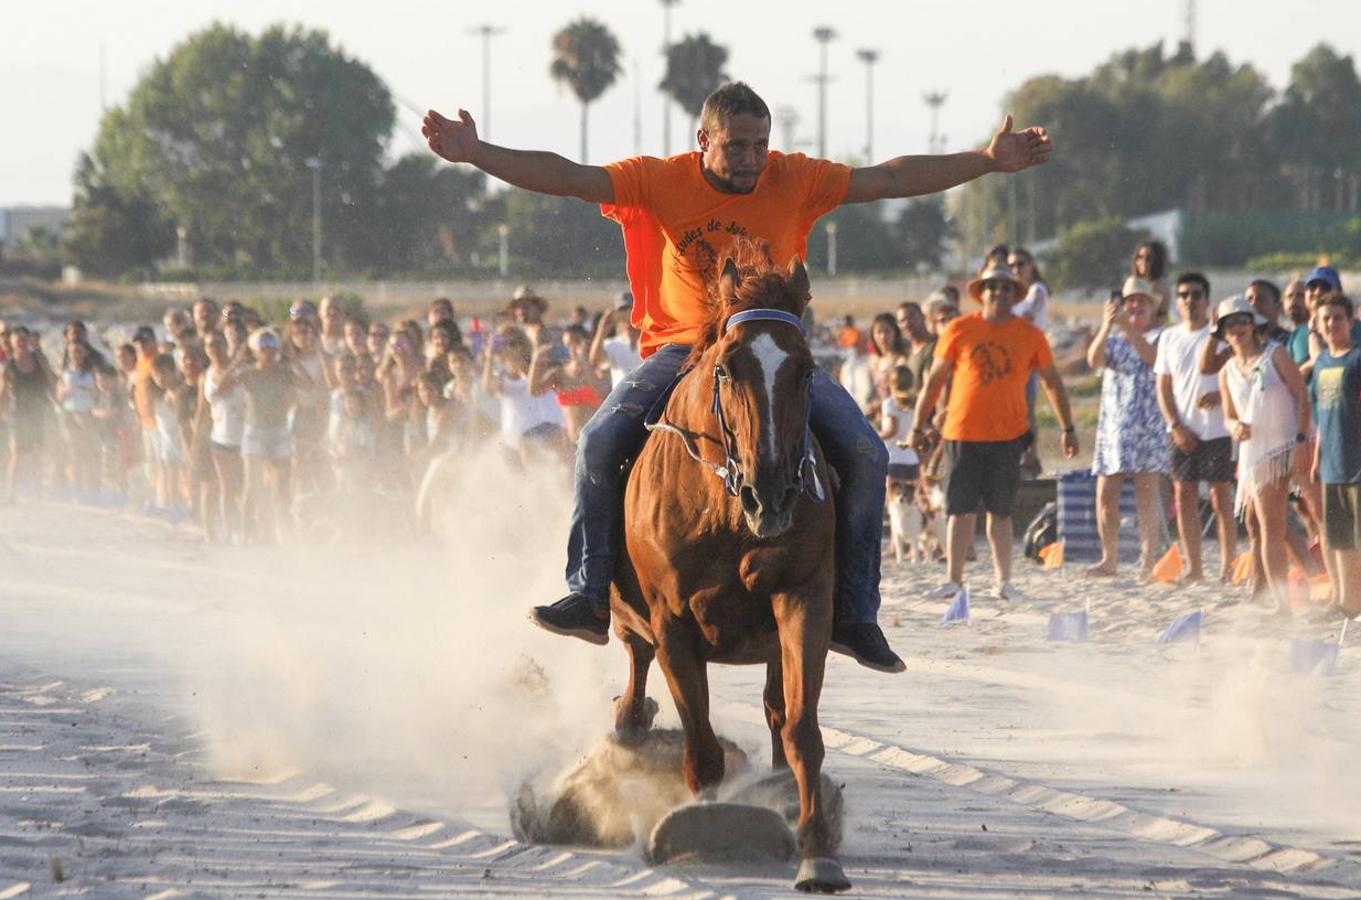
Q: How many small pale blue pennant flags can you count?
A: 4